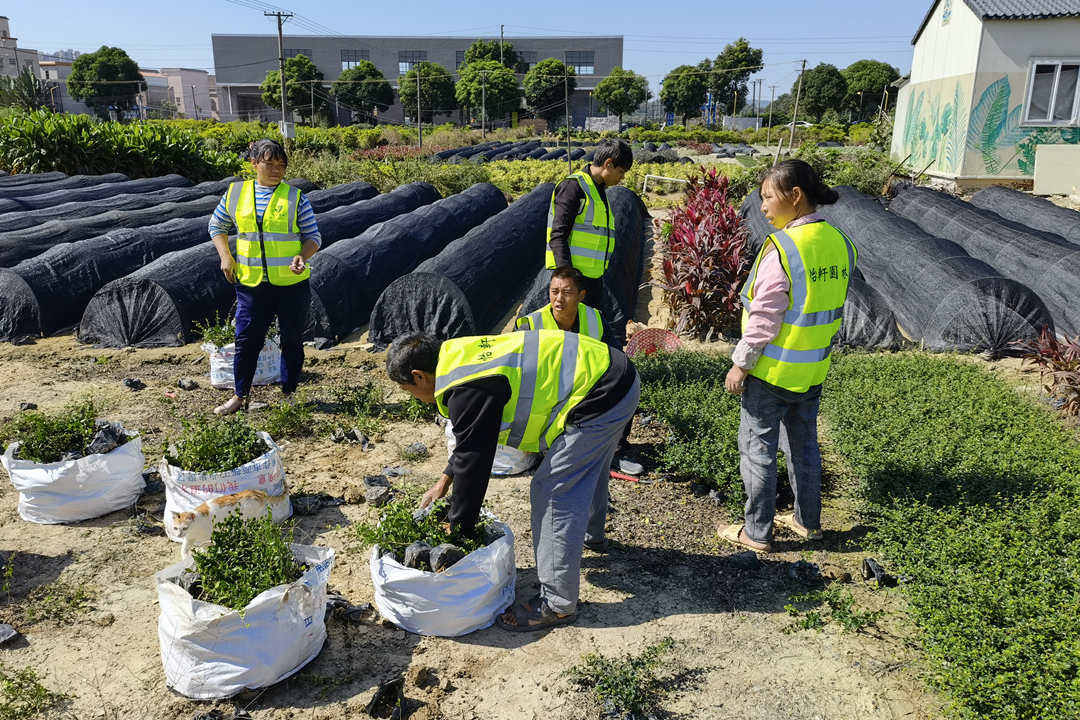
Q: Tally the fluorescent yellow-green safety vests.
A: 5